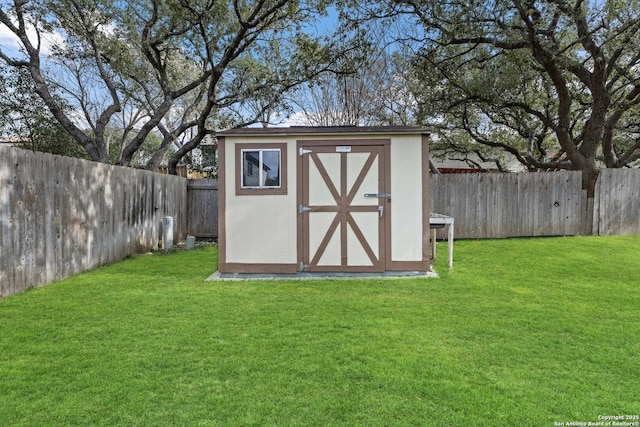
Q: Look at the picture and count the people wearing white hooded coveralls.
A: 0